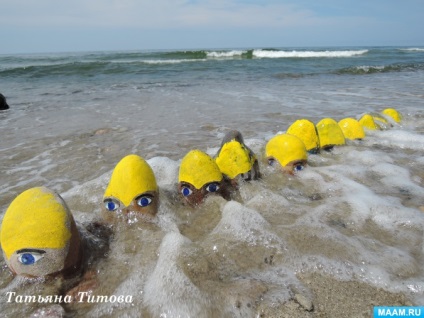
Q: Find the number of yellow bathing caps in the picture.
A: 11